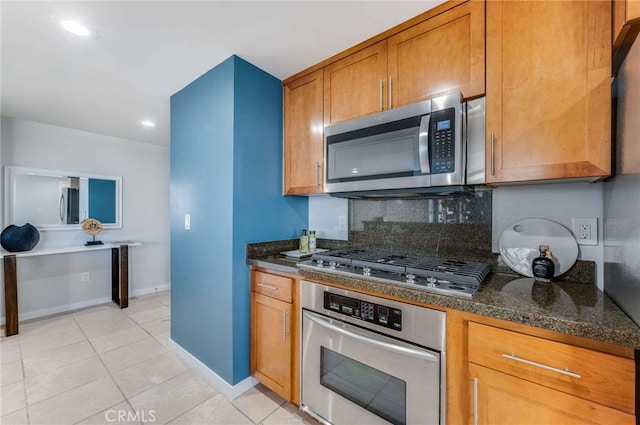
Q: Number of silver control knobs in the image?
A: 5